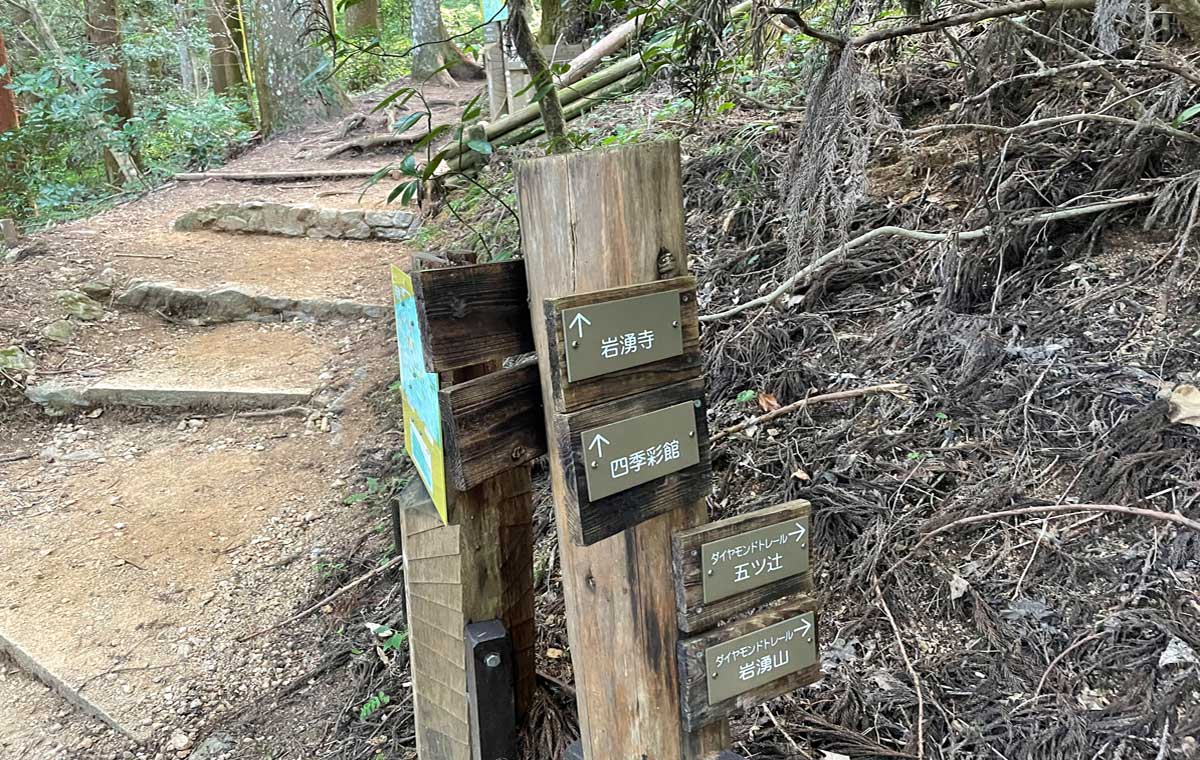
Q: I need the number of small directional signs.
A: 4